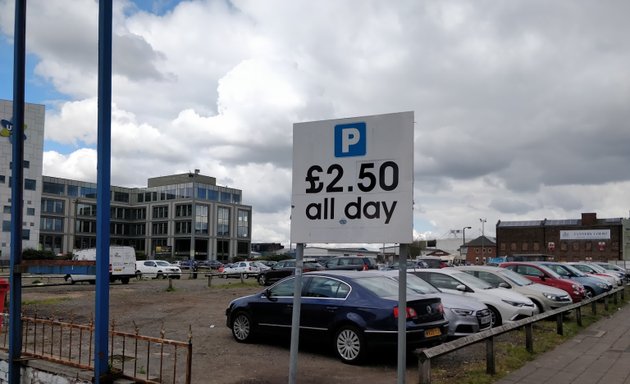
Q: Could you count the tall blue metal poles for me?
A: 2